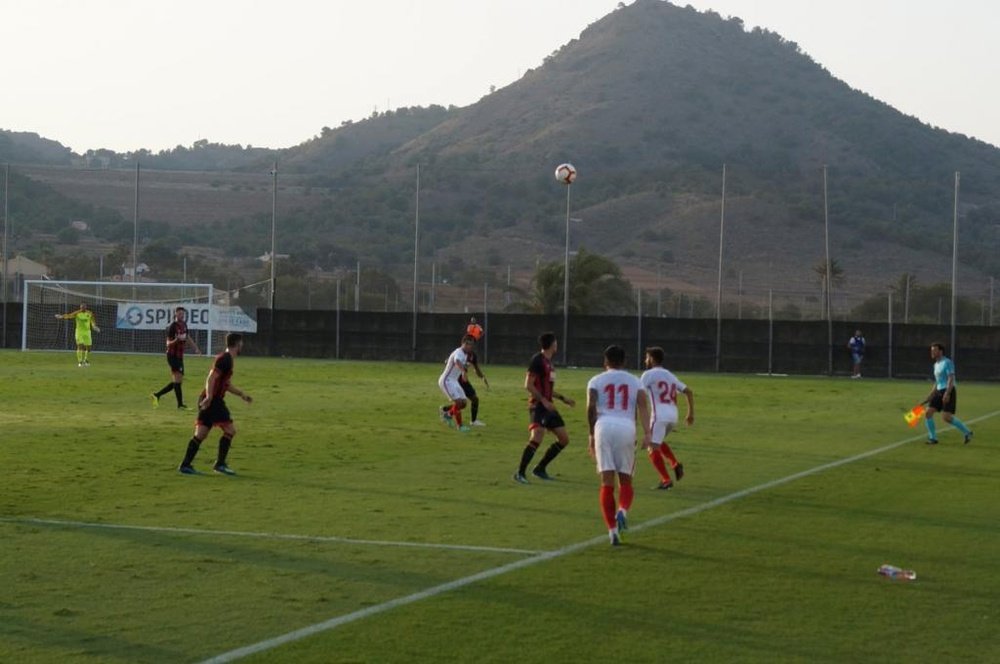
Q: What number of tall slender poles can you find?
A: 8